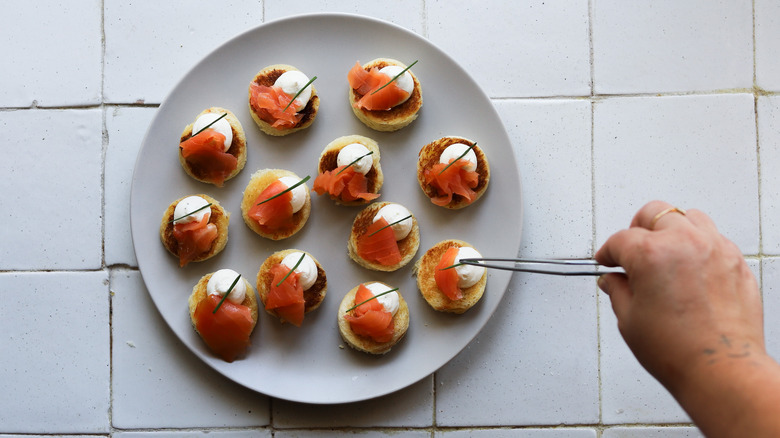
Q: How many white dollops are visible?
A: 12